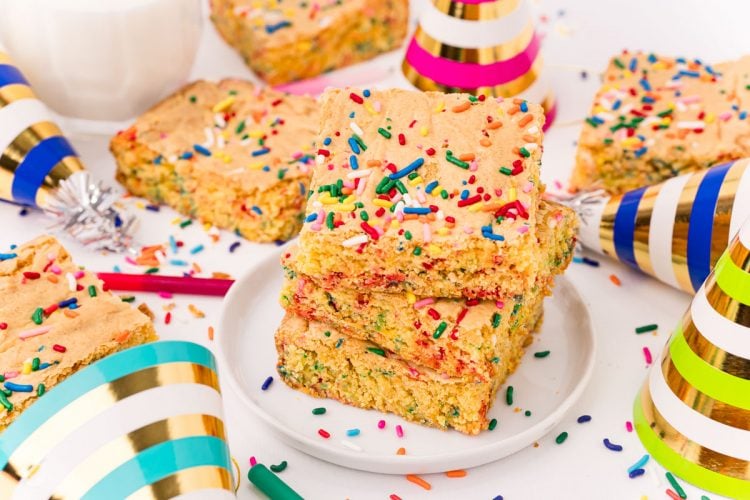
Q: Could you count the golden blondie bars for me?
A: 7